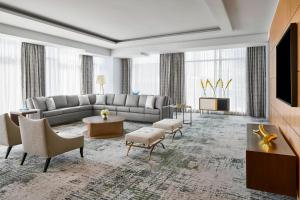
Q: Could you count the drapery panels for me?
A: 5